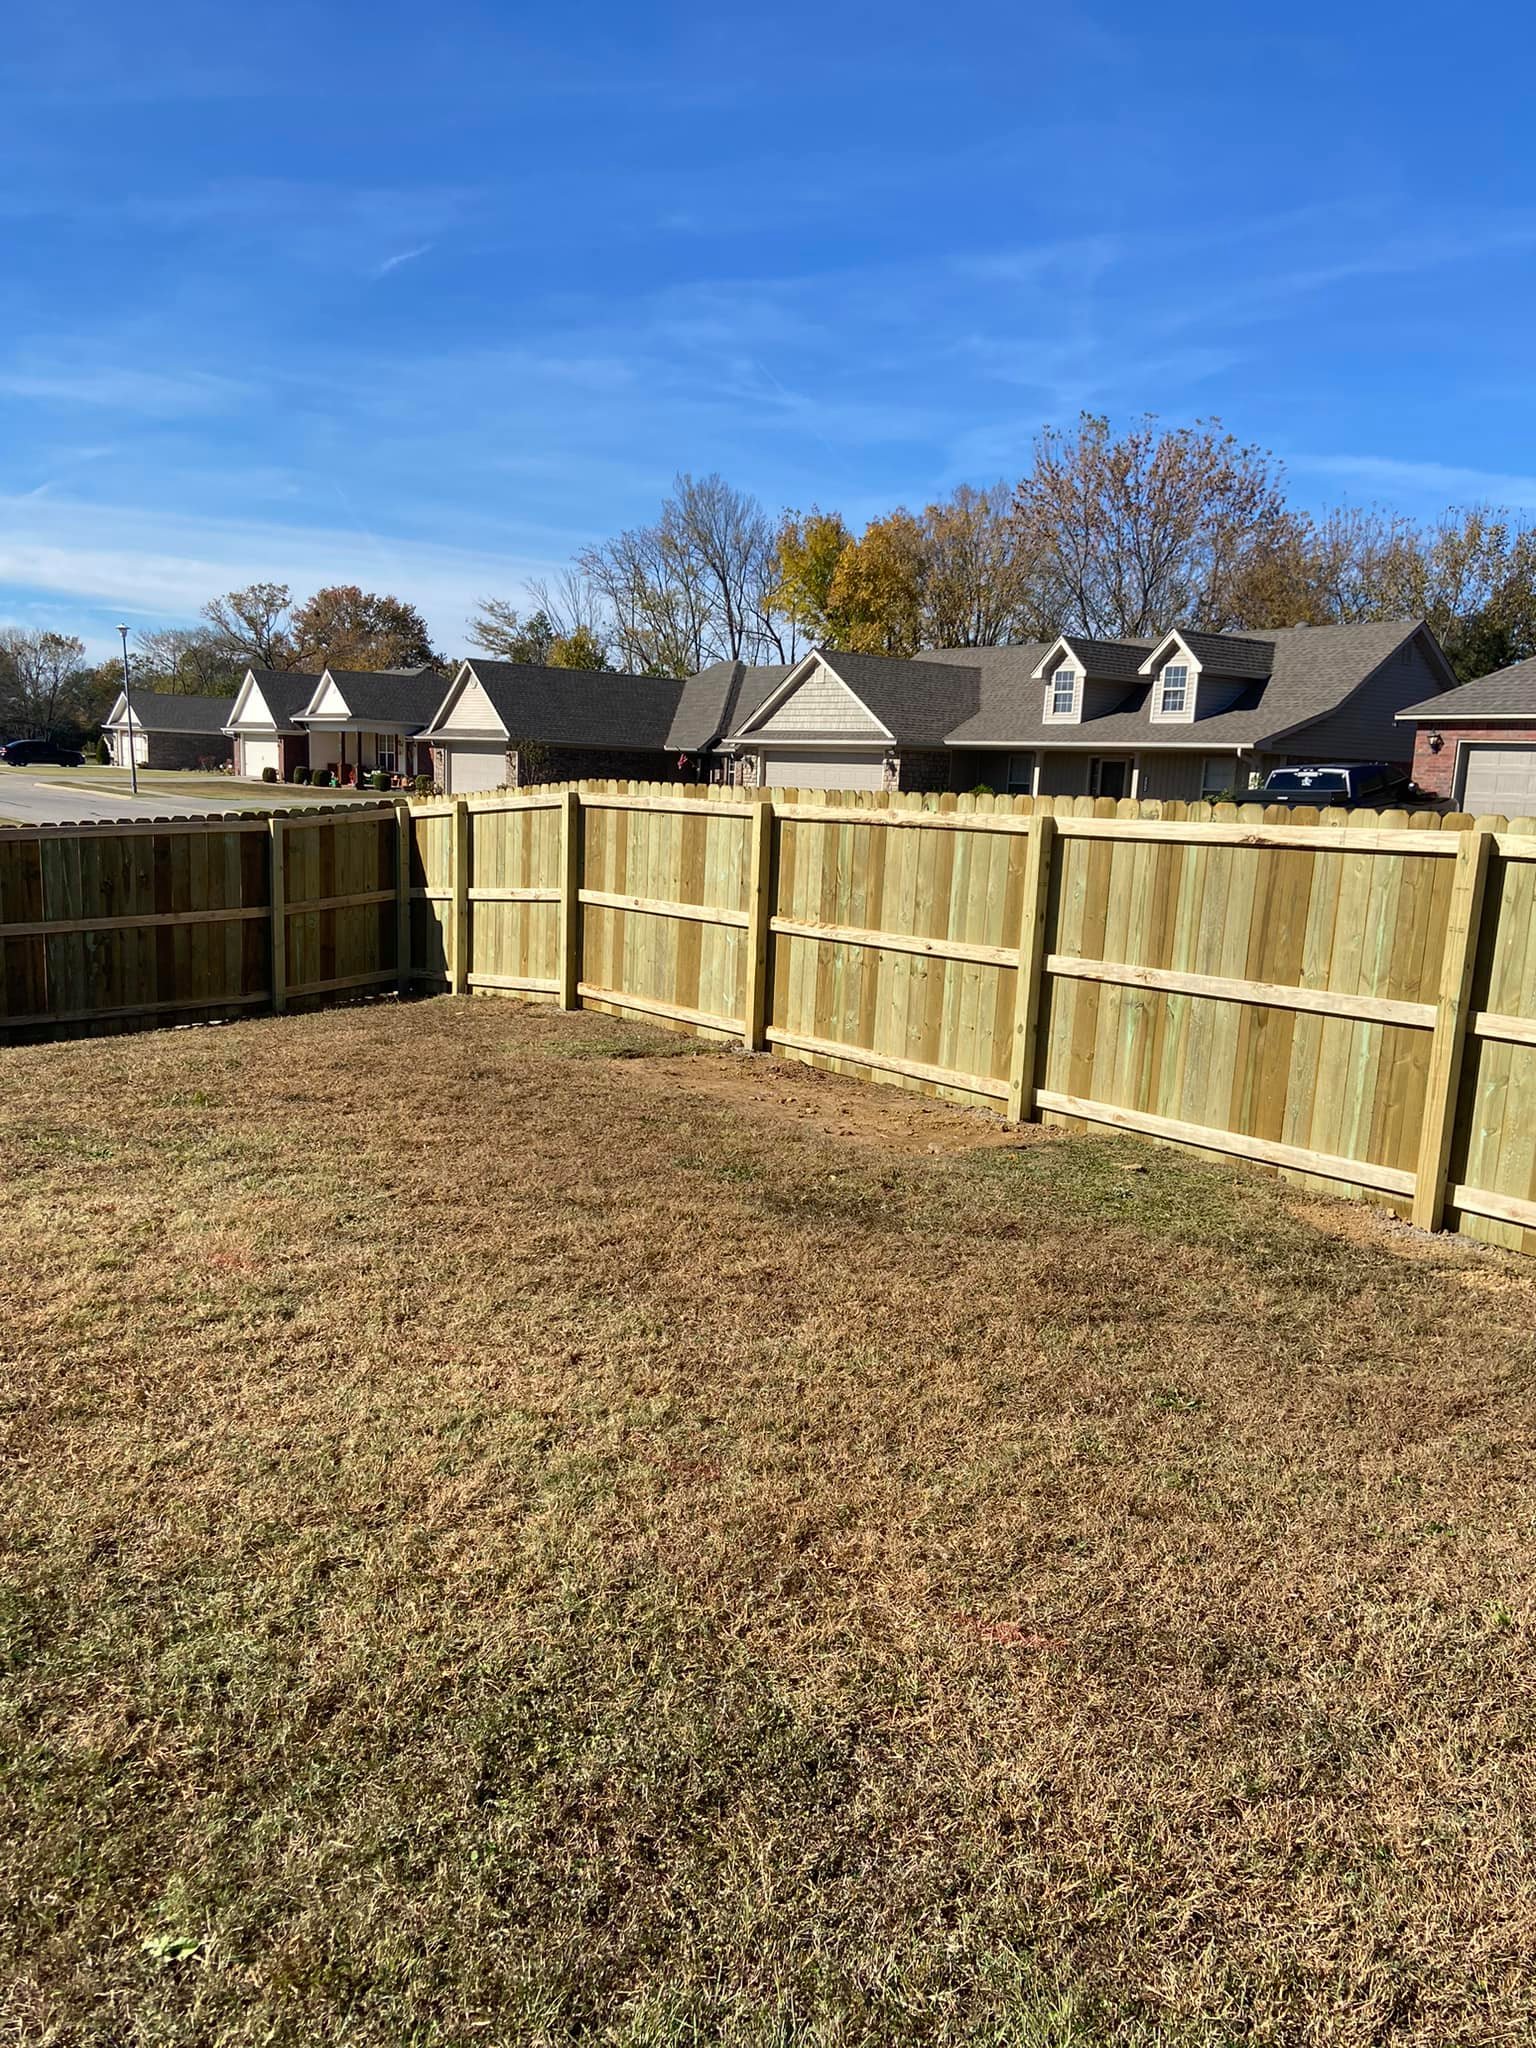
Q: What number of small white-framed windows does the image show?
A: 2